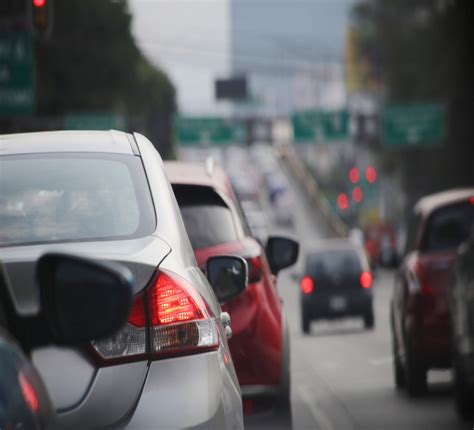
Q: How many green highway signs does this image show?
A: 5